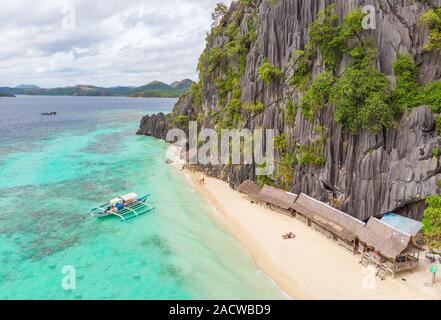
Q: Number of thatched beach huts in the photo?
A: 4